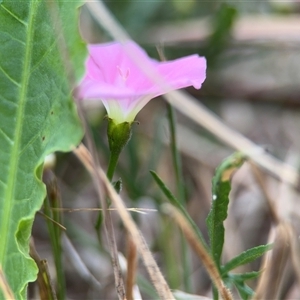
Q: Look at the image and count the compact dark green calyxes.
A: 1